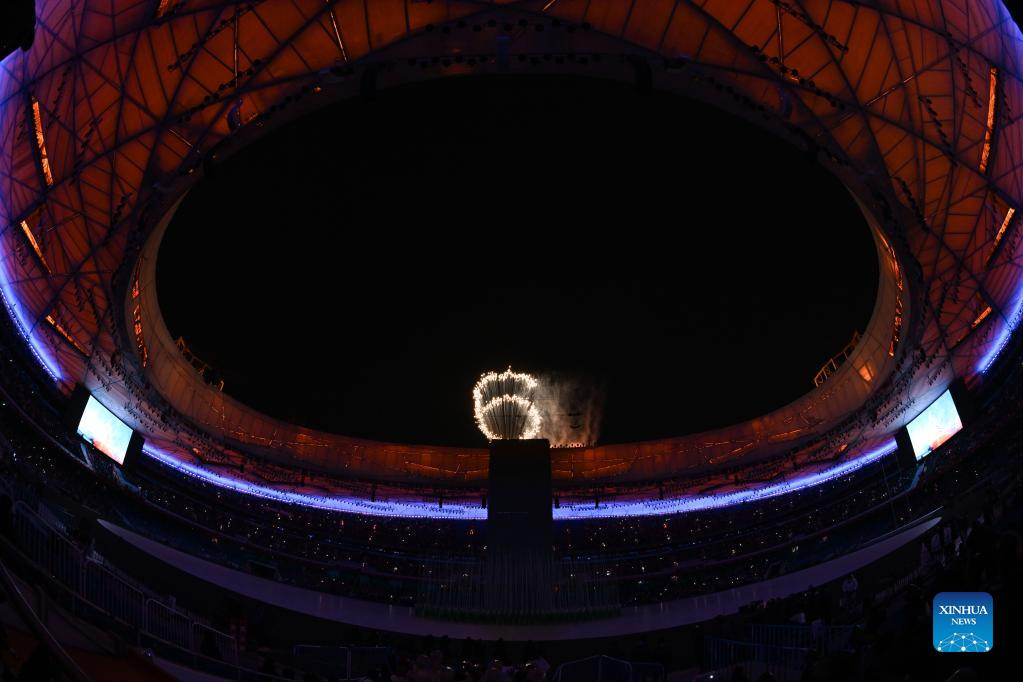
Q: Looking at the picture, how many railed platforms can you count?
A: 2